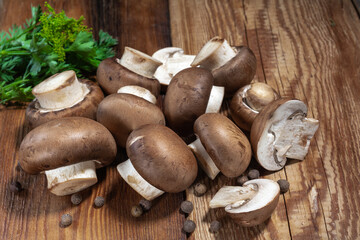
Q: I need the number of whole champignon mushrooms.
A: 9